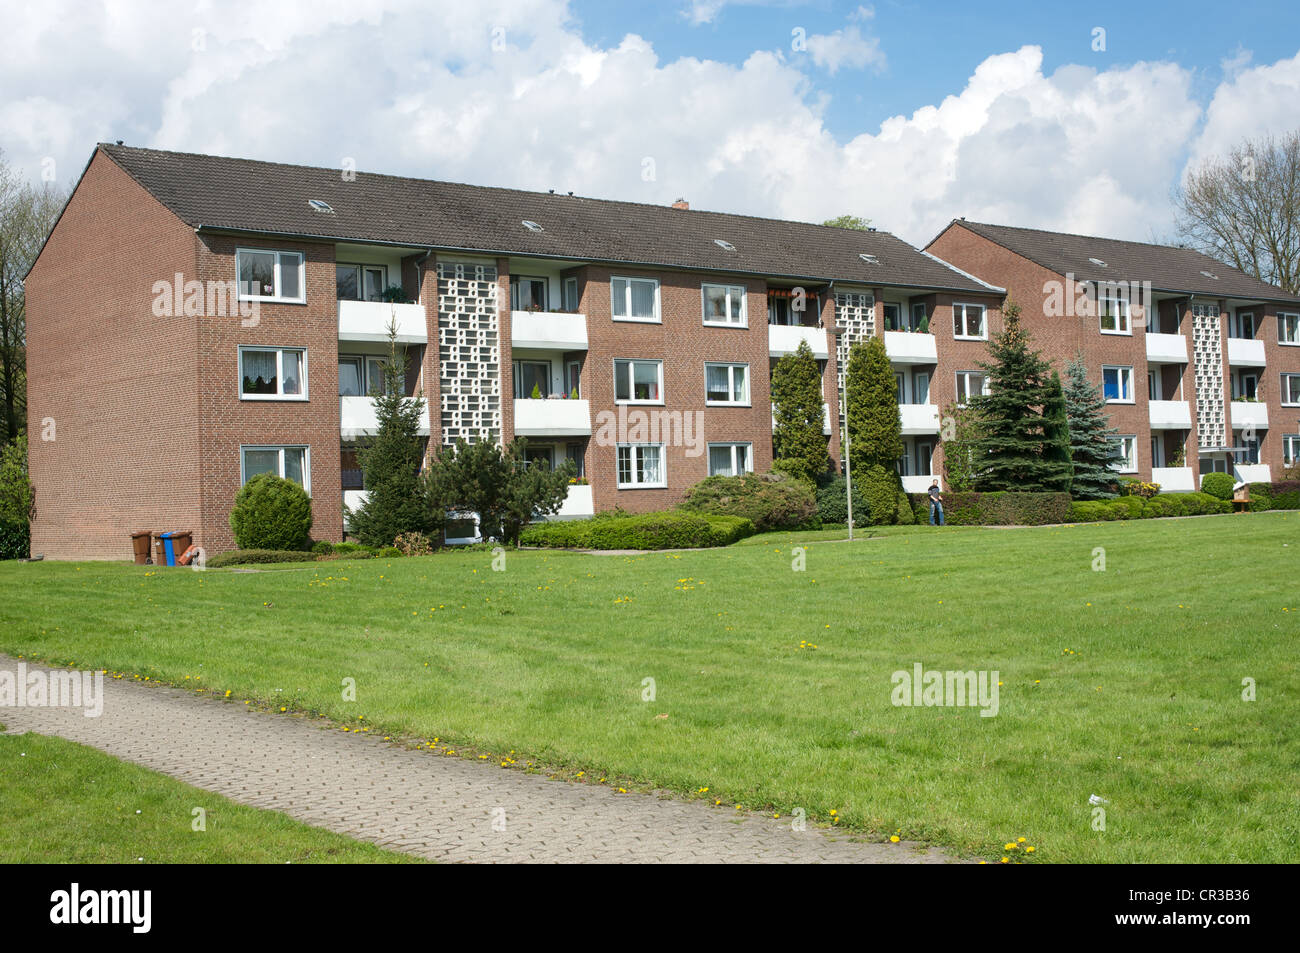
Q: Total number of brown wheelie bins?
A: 3